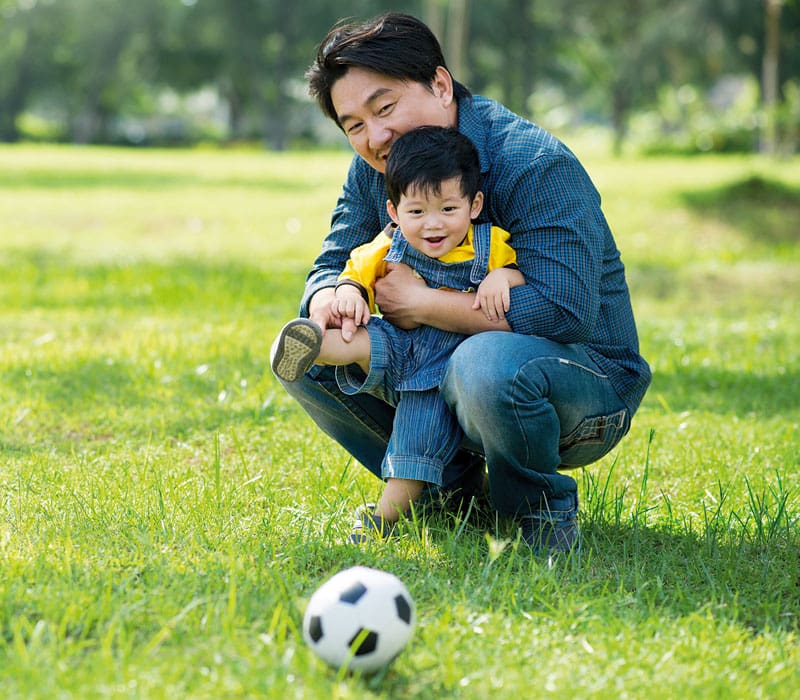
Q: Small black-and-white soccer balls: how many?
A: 1